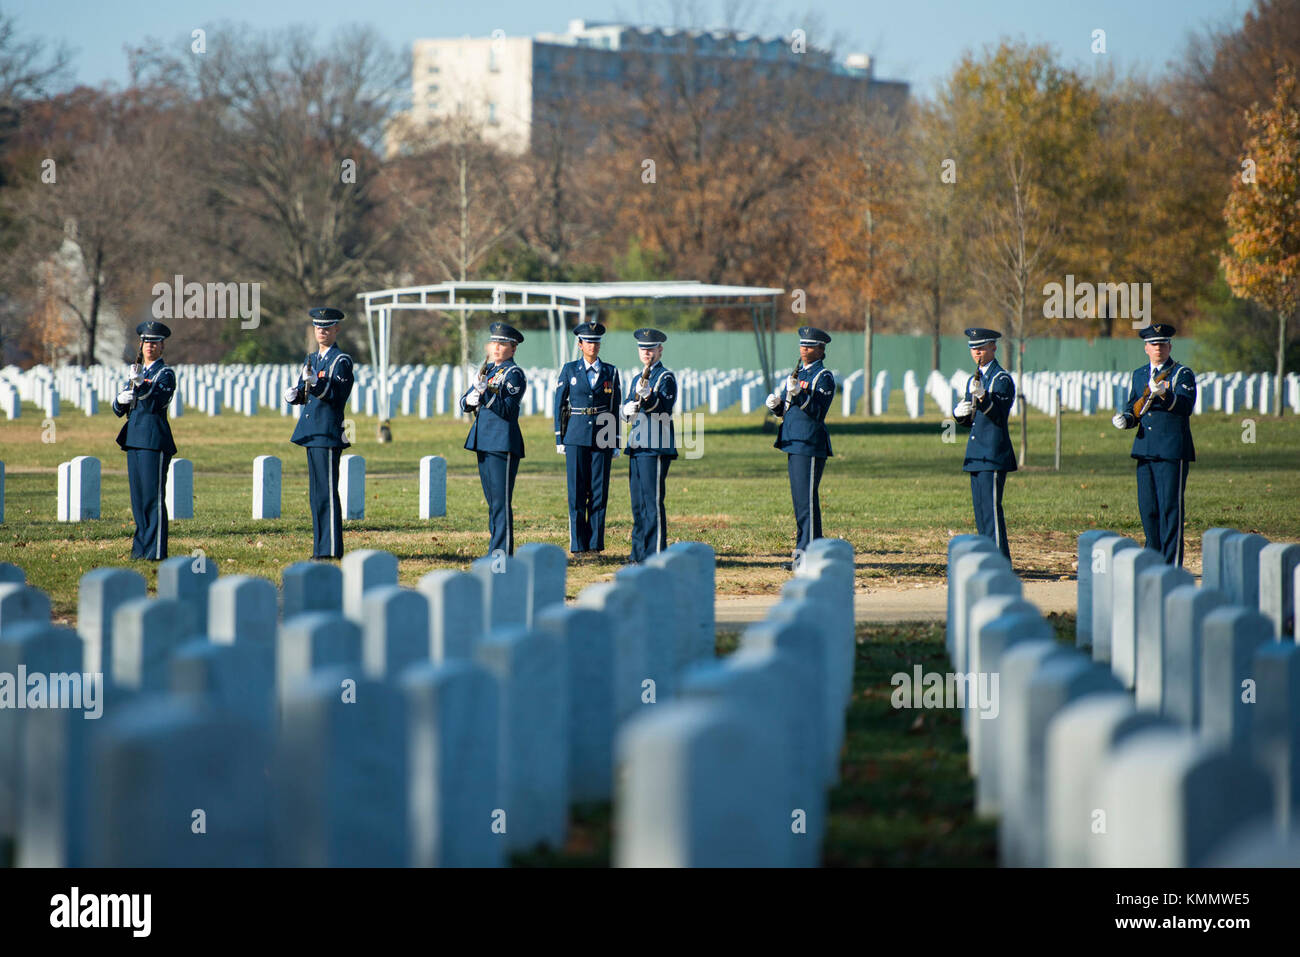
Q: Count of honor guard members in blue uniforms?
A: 8